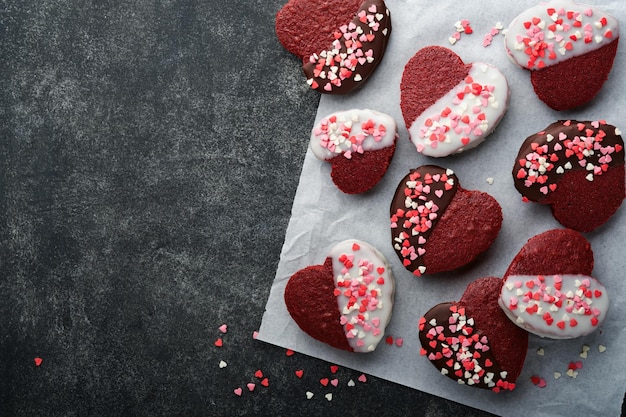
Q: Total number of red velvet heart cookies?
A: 9